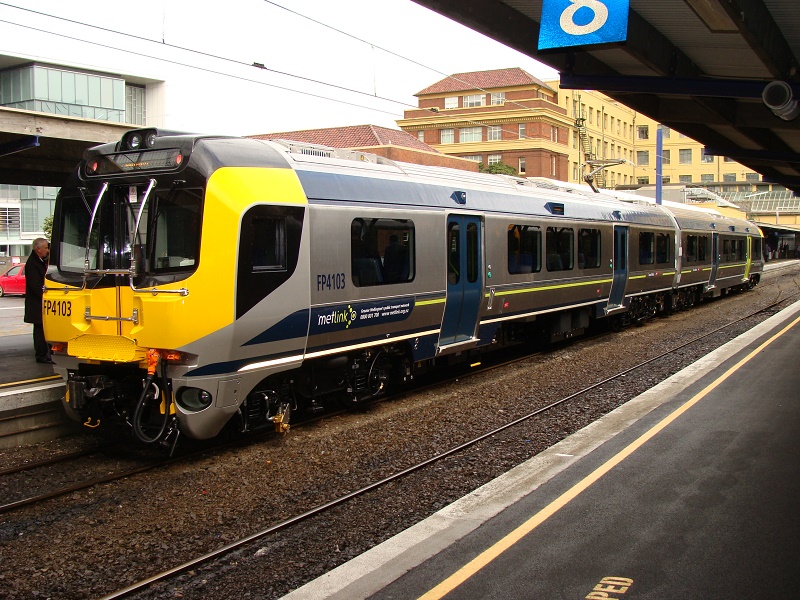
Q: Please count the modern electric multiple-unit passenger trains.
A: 1